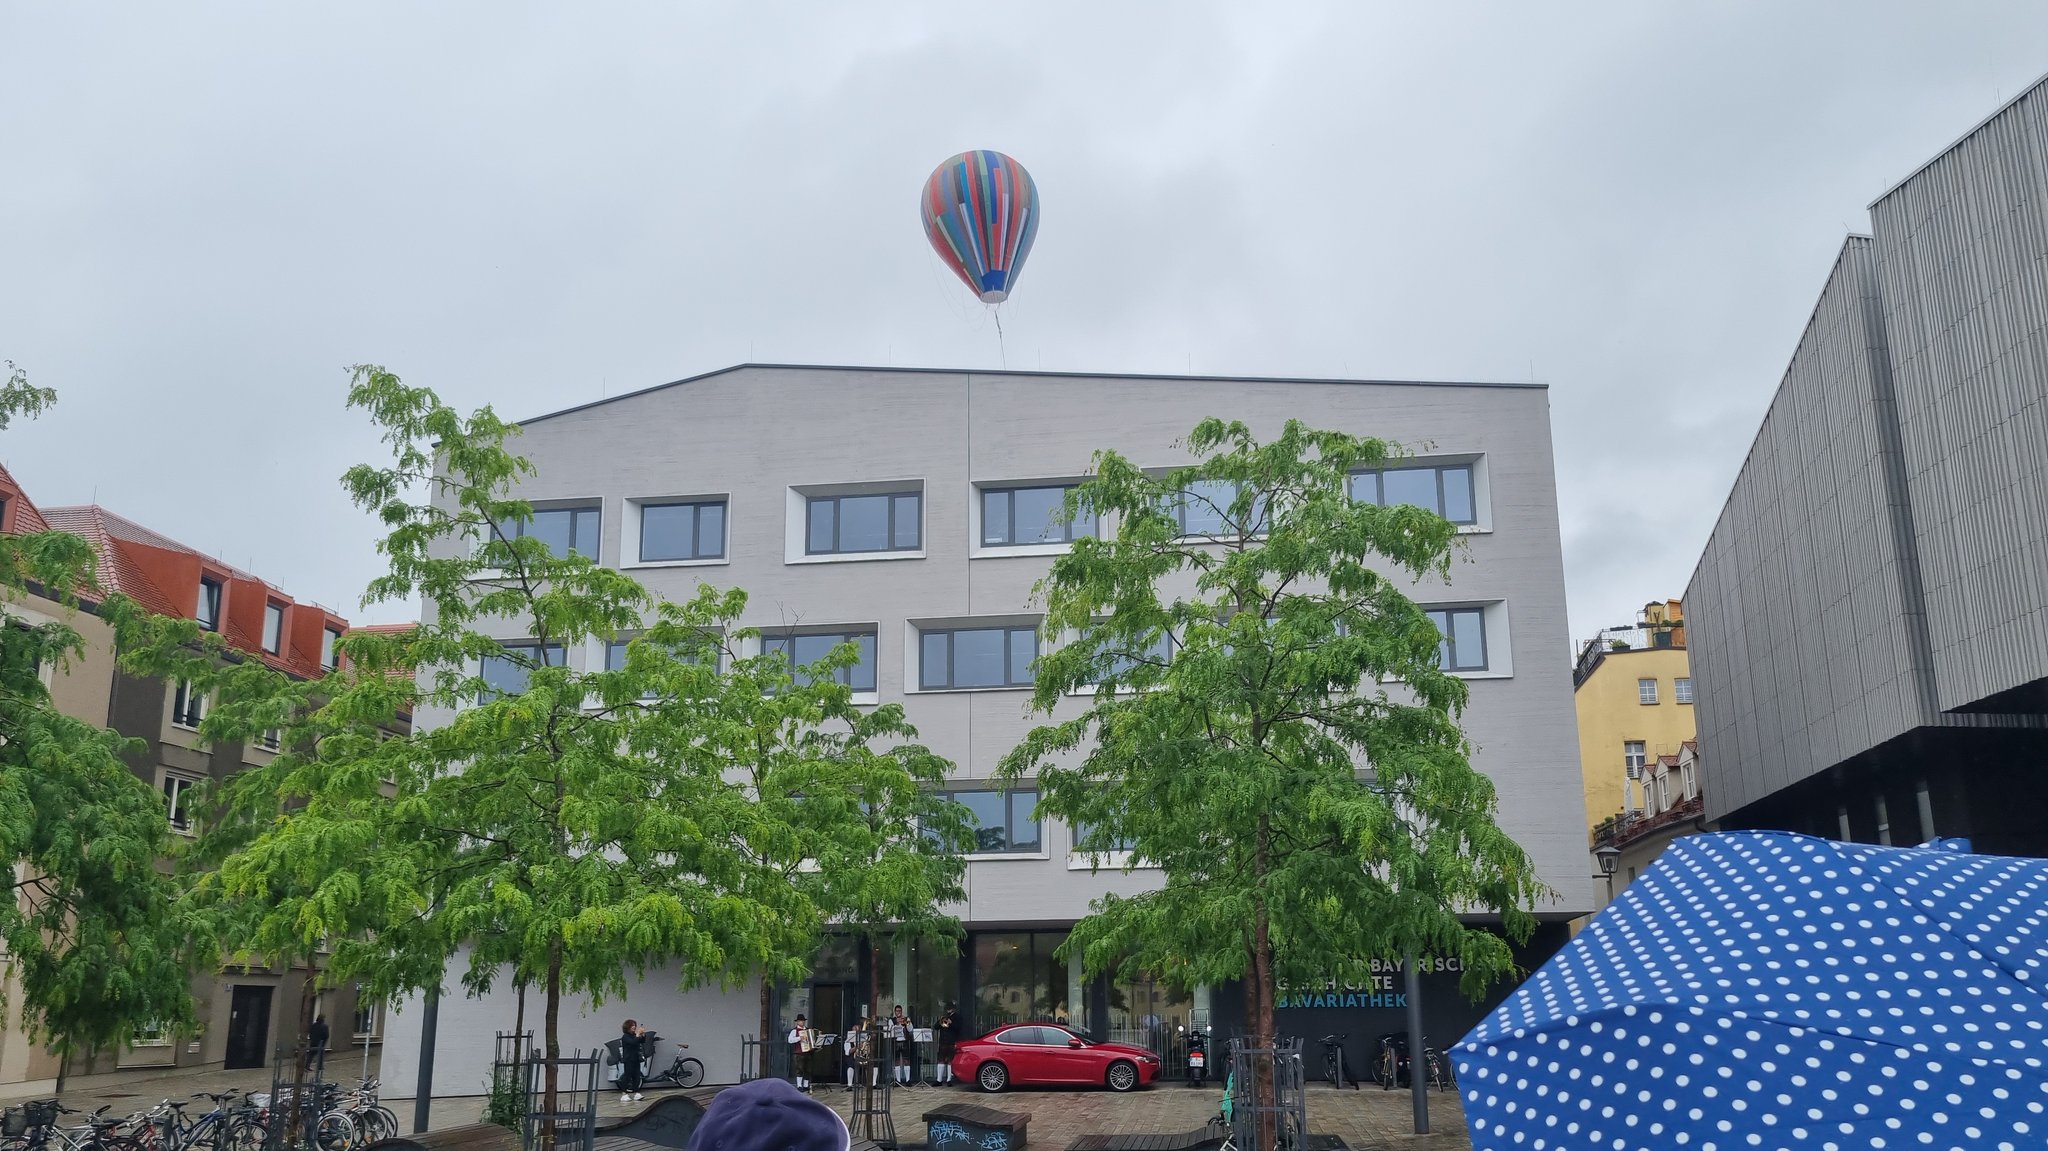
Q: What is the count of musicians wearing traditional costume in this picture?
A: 4